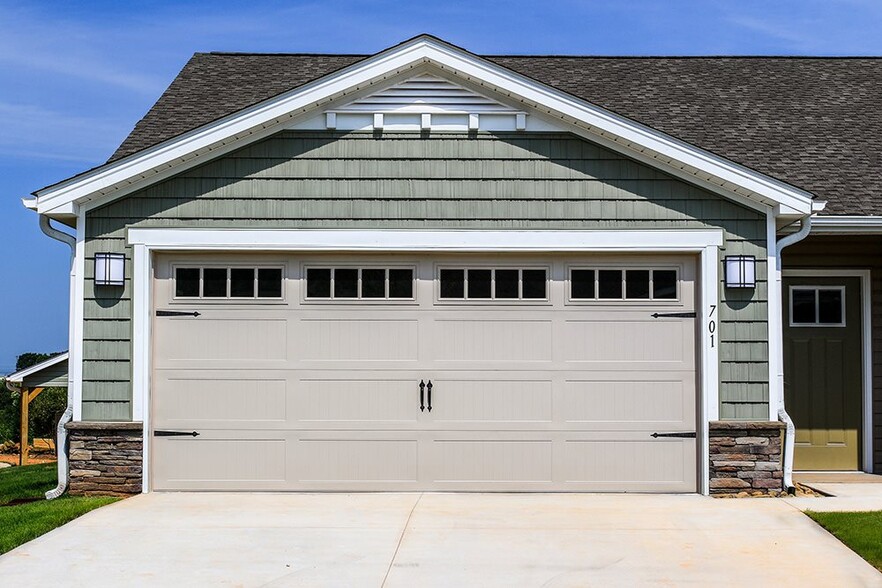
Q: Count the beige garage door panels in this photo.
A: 12